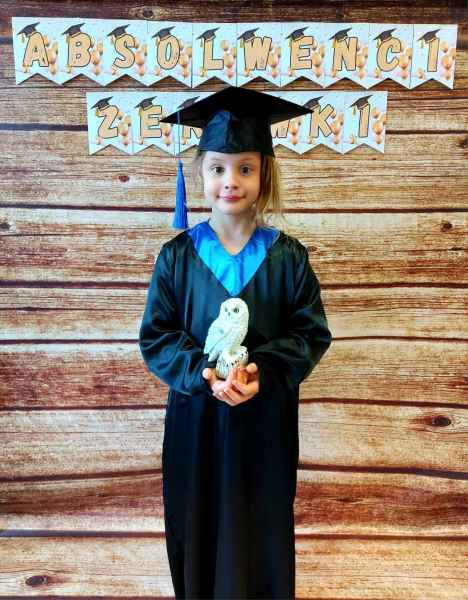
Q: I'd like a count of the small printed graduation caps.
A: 15